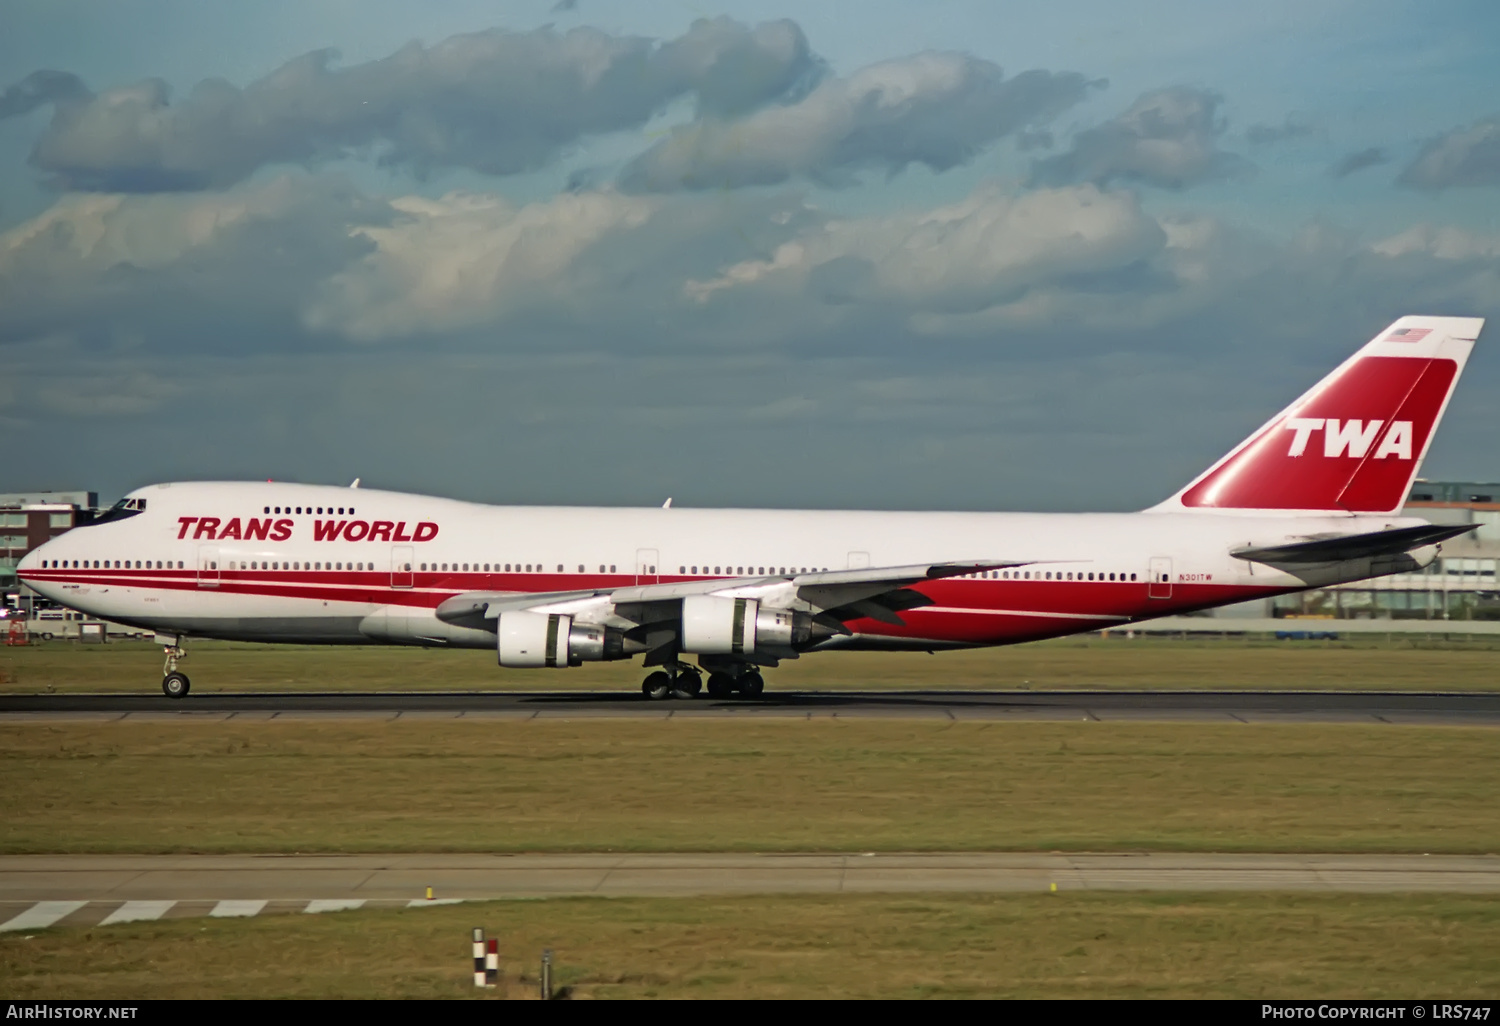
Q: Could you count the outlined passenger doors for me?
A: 5